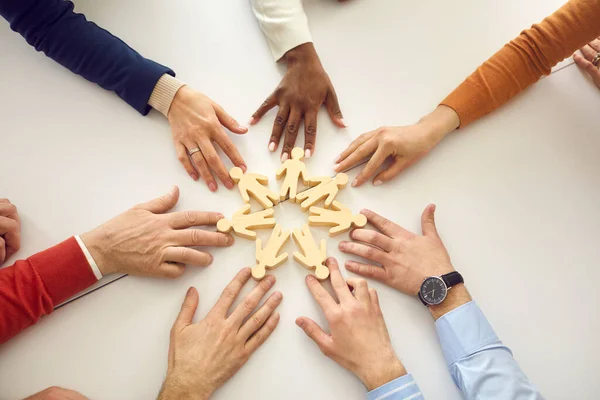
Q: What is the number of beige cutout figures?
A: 7